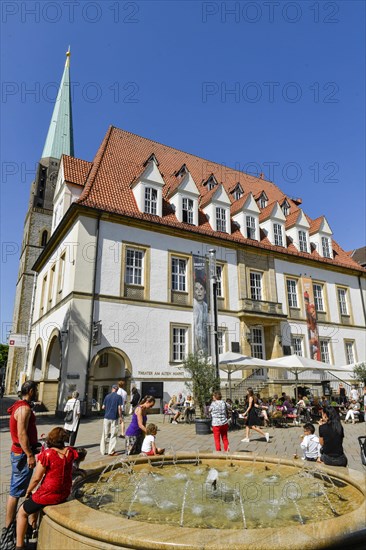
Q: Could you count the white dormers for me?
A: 7